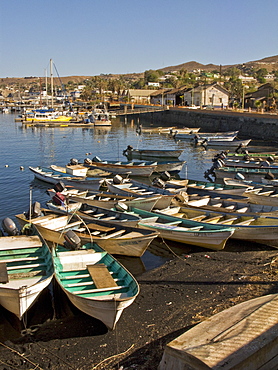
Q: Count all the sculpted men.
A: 0